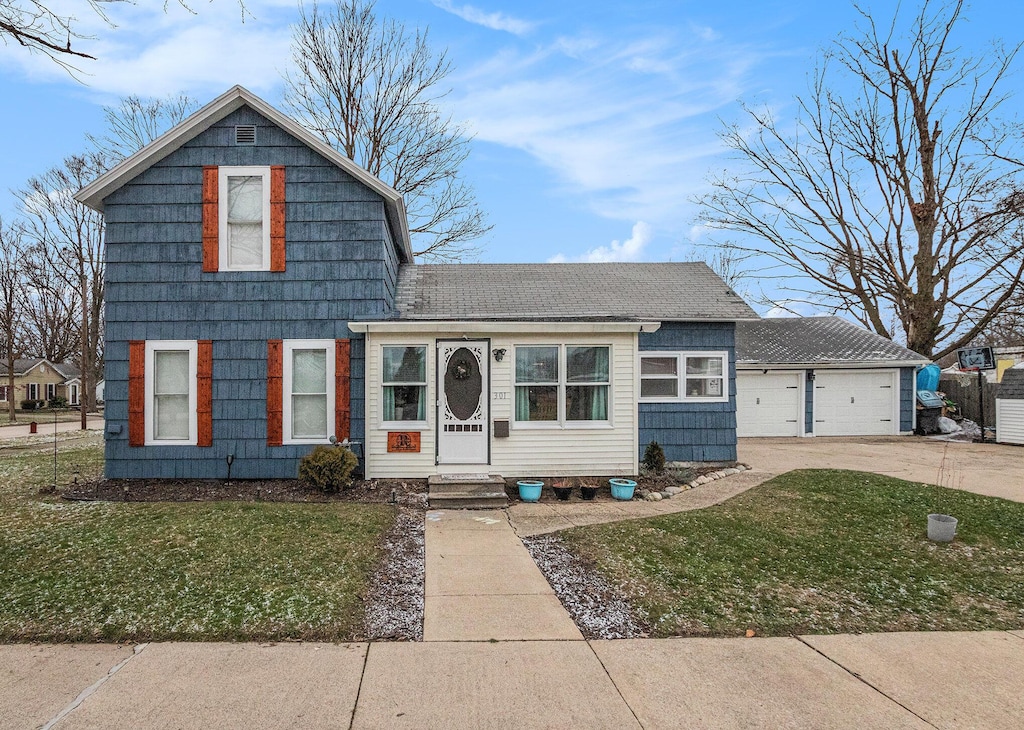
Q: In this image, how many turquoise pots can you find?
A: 2